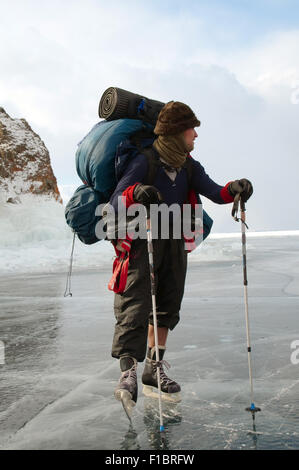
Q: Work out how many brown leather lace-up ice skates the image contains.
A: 2